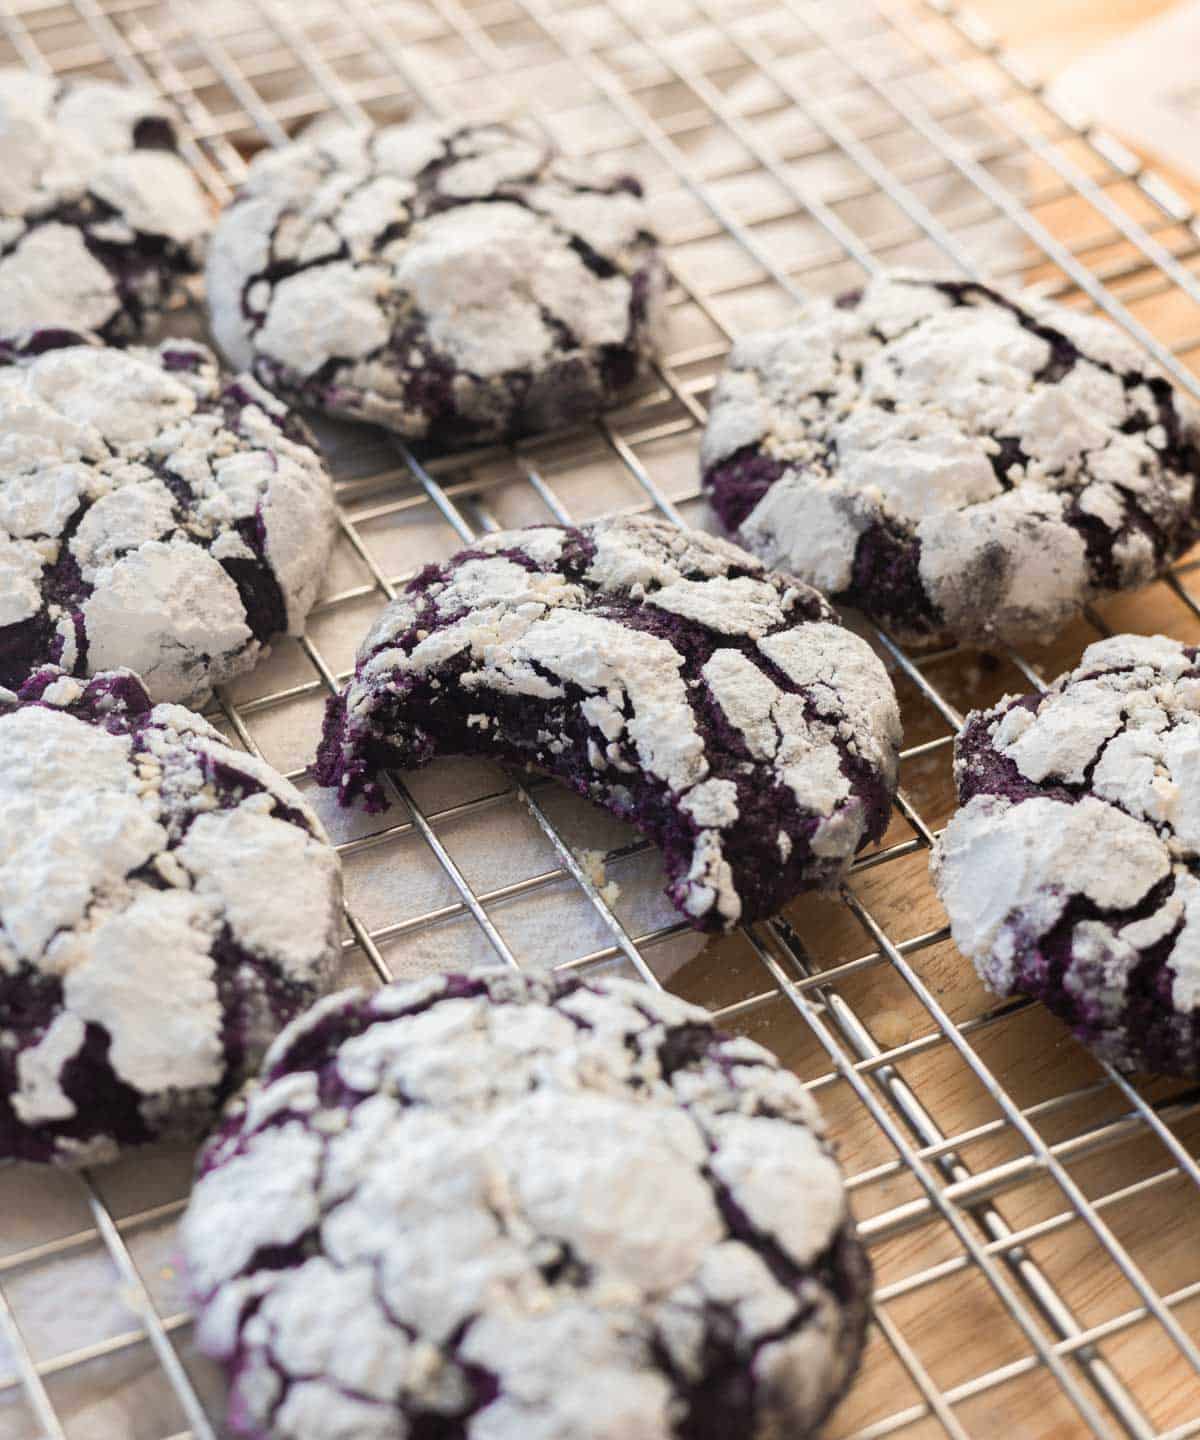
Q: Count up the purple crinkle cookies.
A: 8